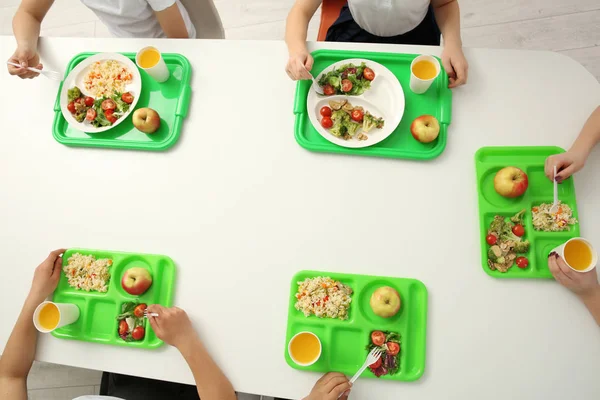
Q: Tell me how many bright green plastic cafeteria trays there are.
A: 5